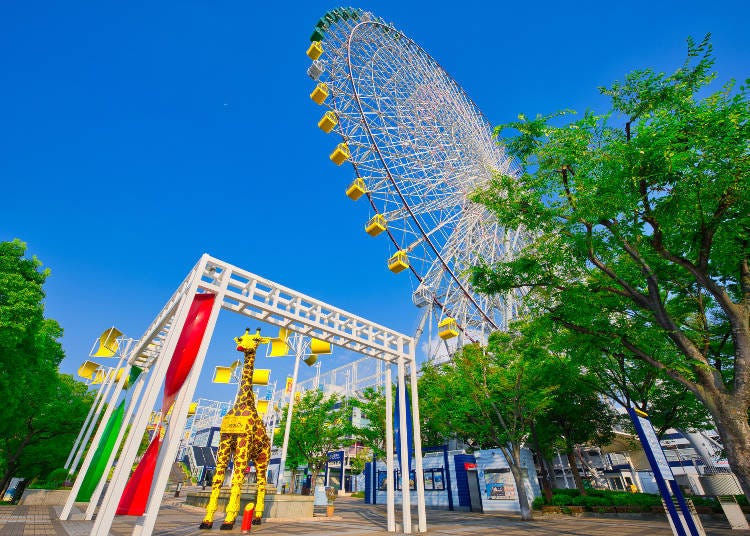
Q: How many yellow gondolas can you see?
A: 8